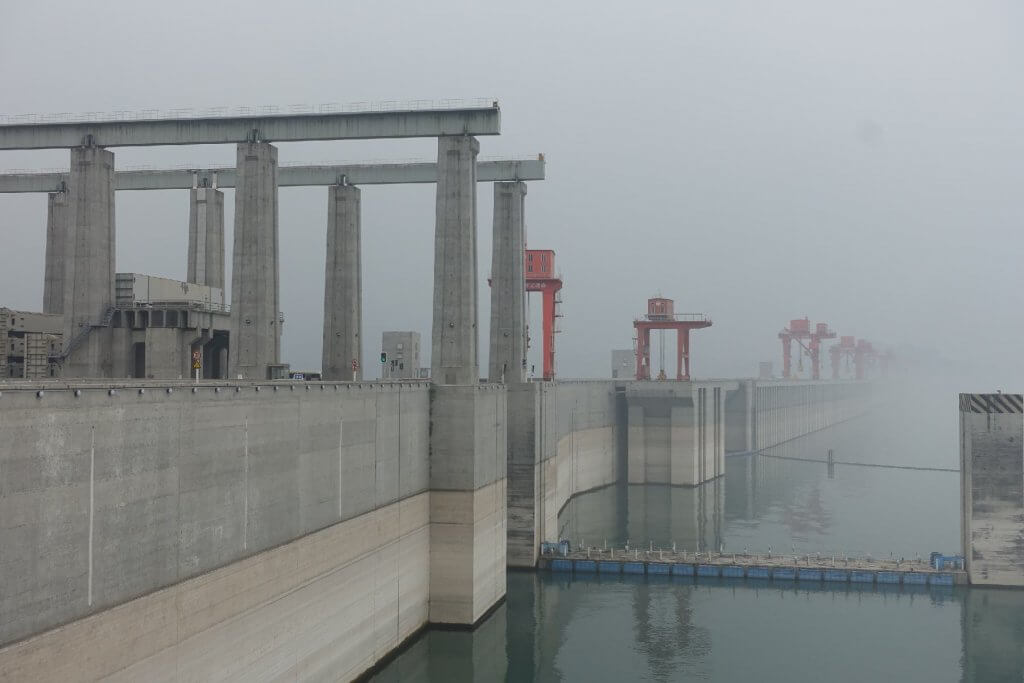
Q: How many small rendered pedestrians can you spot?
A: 0